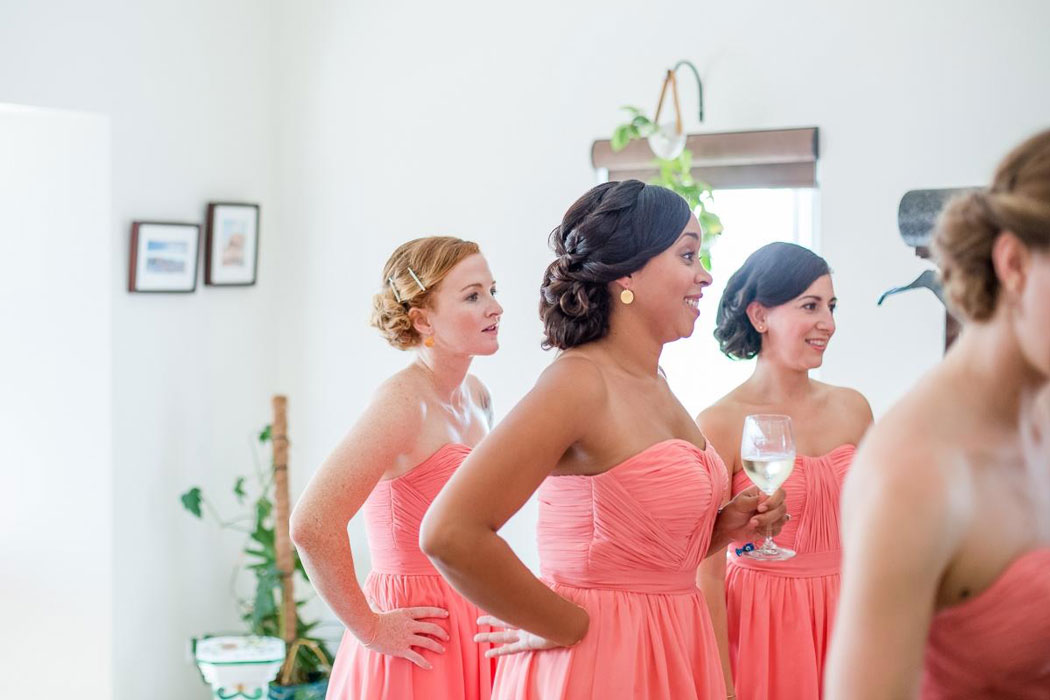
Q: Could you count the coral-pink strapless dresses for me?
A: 4